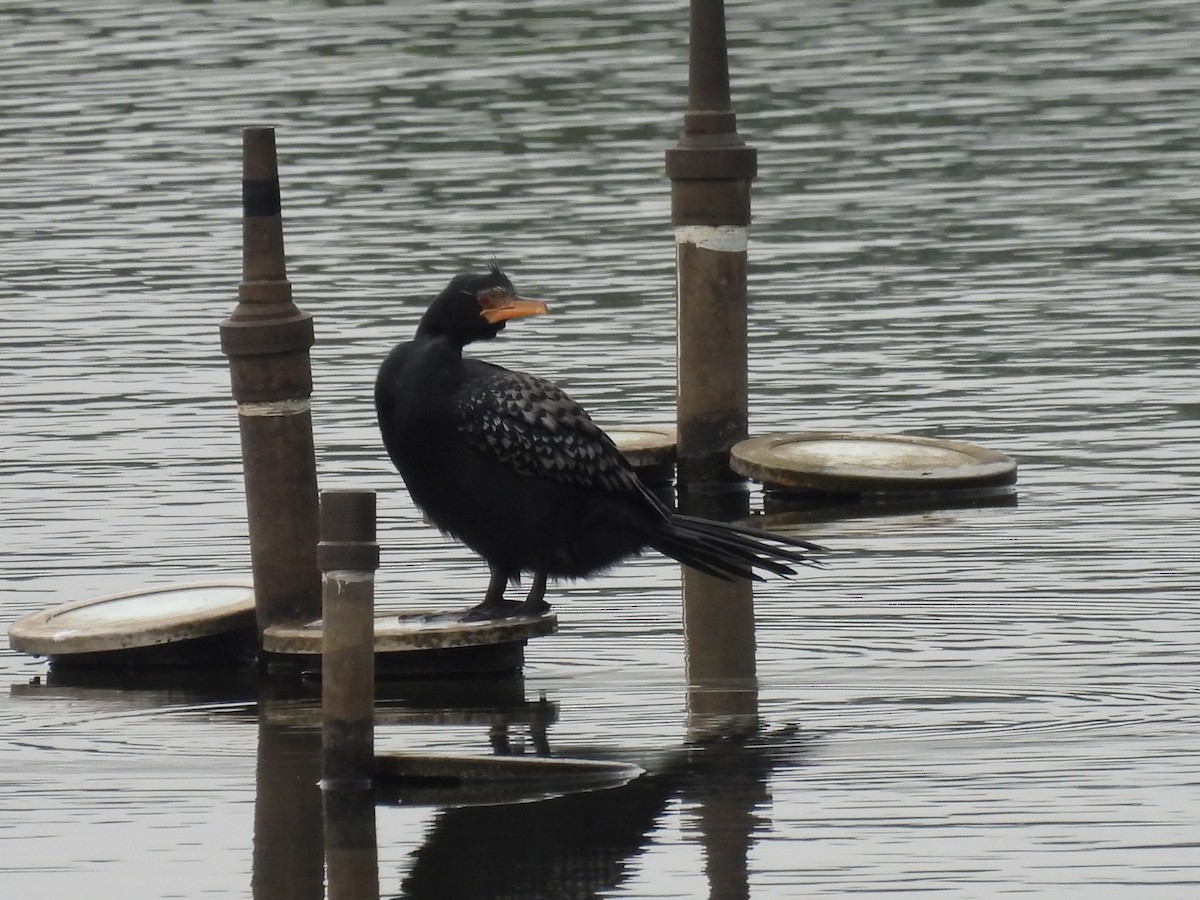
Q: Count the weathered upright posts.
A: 3